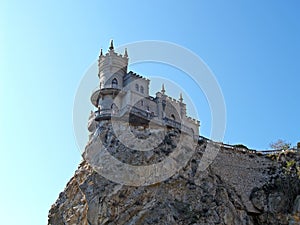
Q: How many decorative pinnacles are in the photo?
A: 5